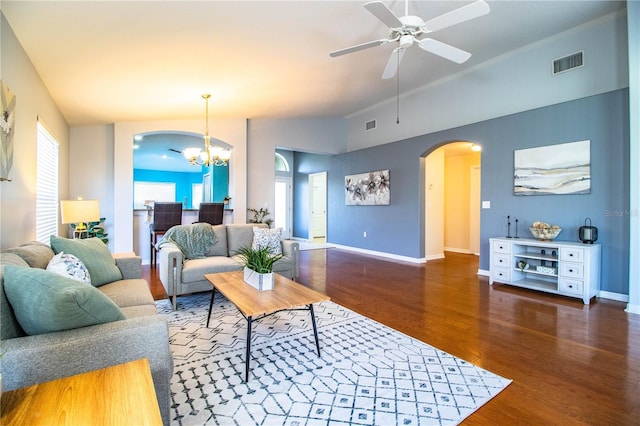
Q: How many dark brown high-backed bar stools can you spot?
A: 2